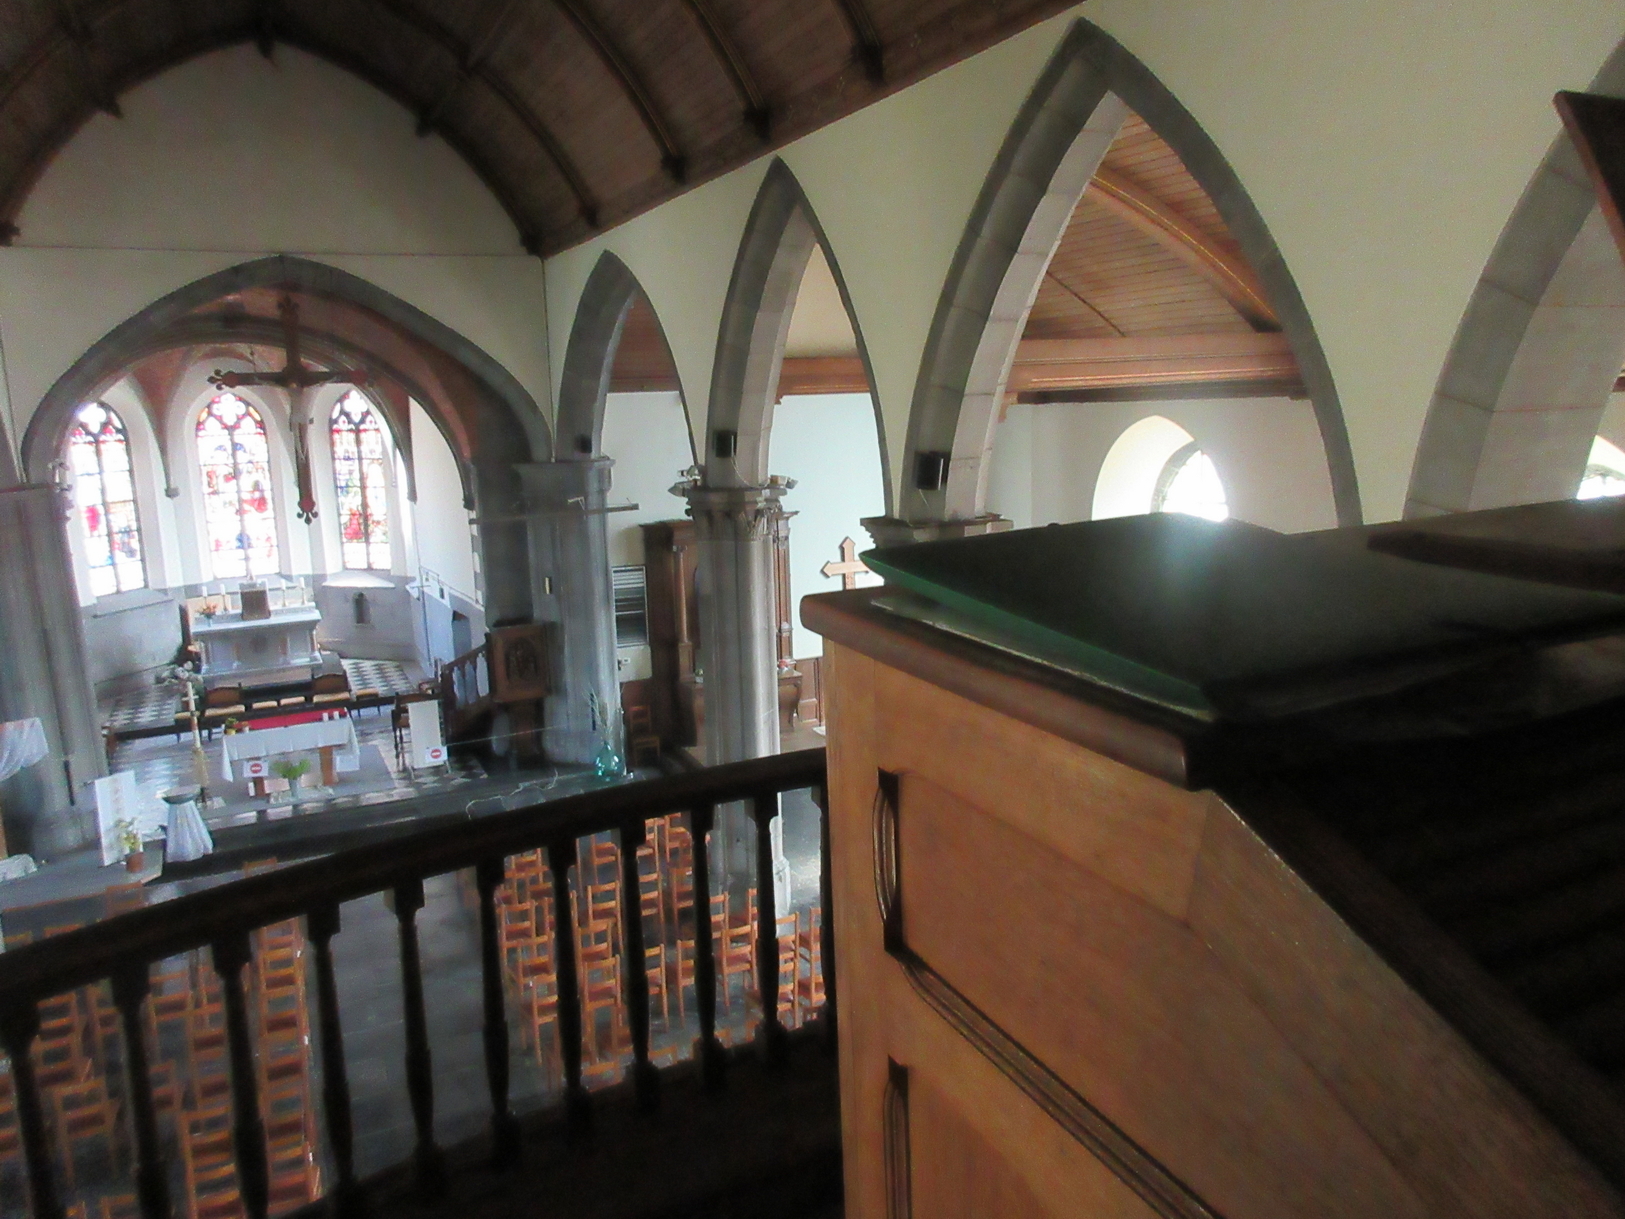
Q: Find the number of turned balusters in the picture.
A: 11